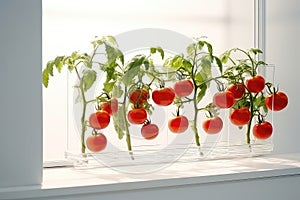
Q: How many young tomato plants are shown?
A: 4